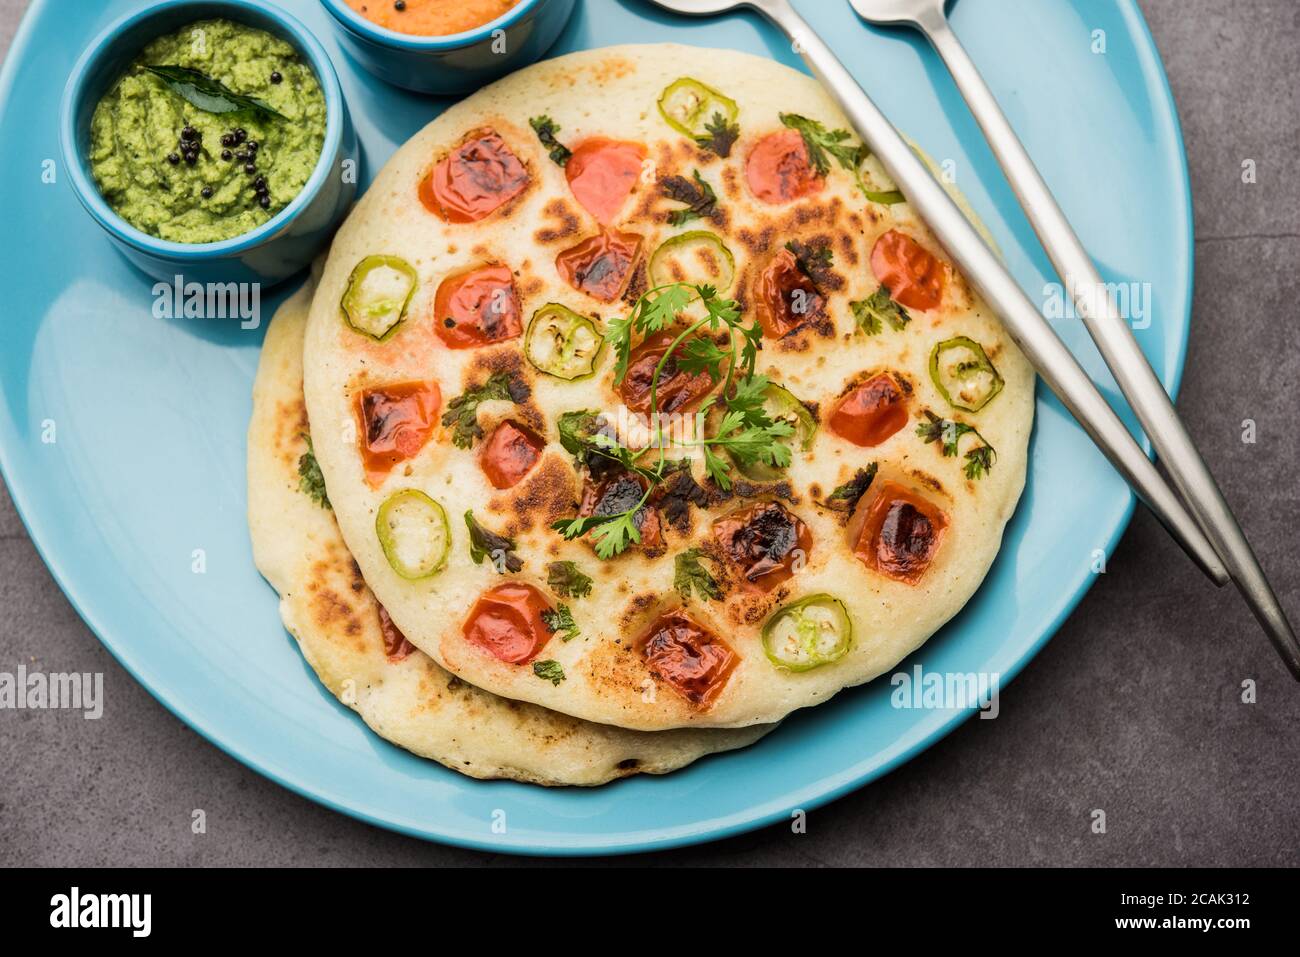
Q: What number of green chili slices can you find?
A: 9